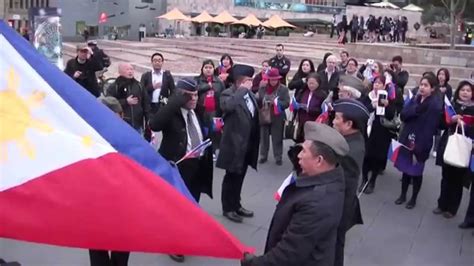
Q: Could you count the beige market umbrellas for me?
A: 5